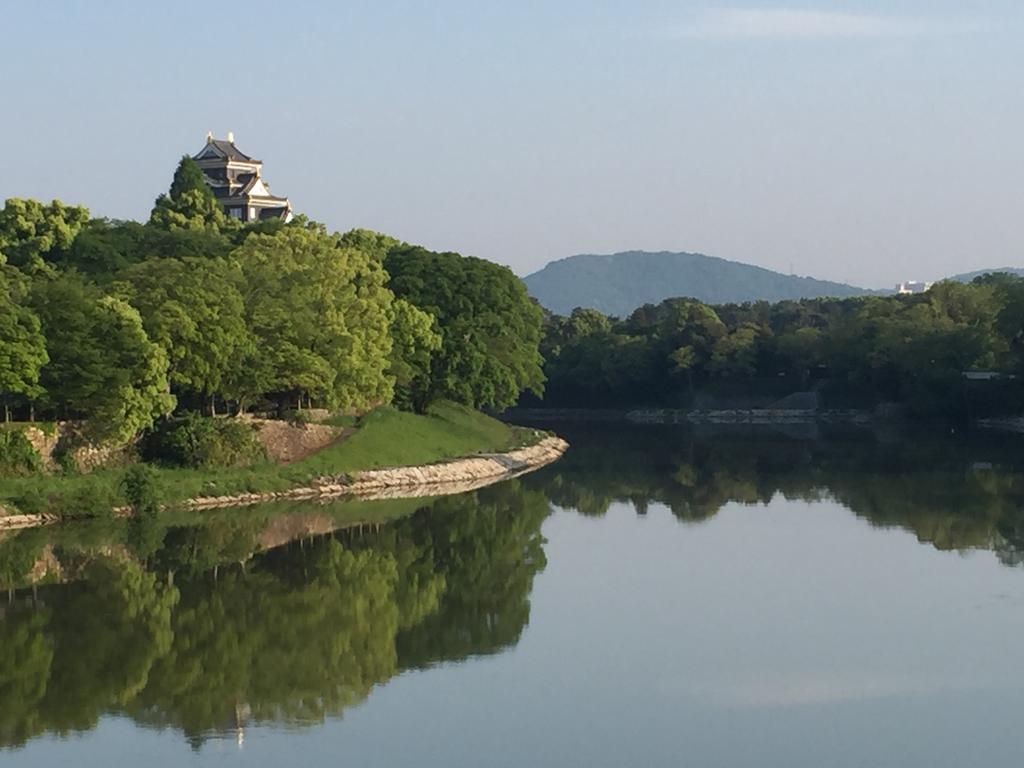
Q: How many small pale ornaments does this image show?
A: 2